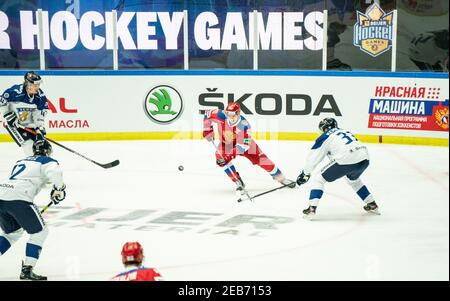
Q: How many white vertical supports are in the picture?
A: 6